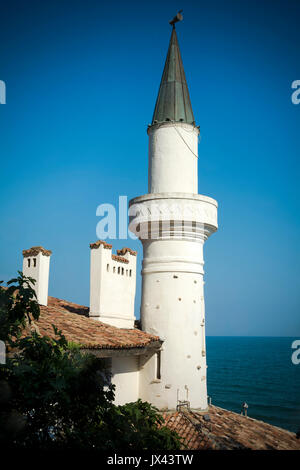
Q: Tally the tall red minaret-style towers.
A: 0